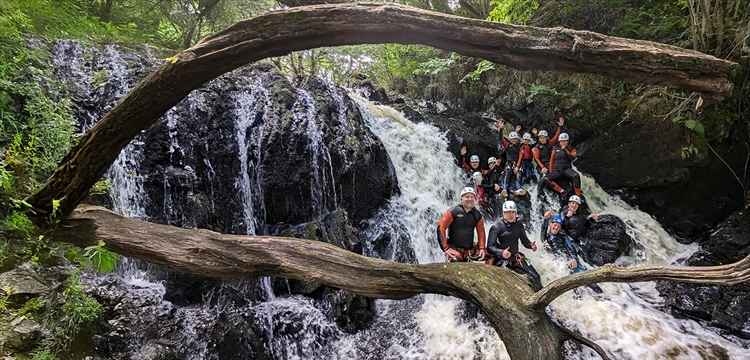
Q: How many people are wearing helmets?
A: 11